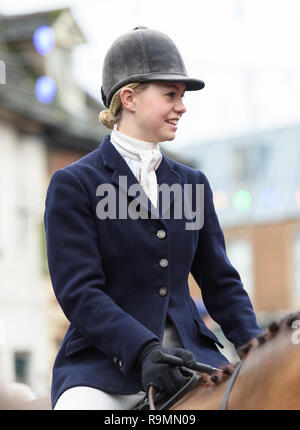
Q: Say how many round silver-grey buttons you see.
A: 3